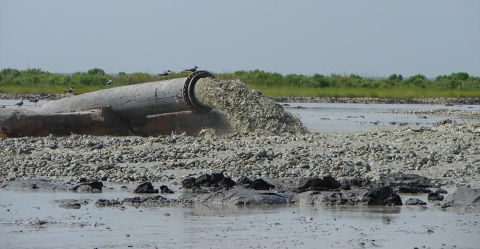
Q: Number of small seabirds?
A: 7